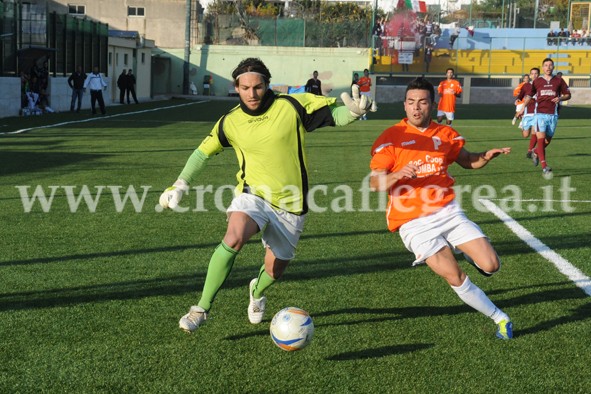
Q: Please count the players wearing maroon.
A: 2